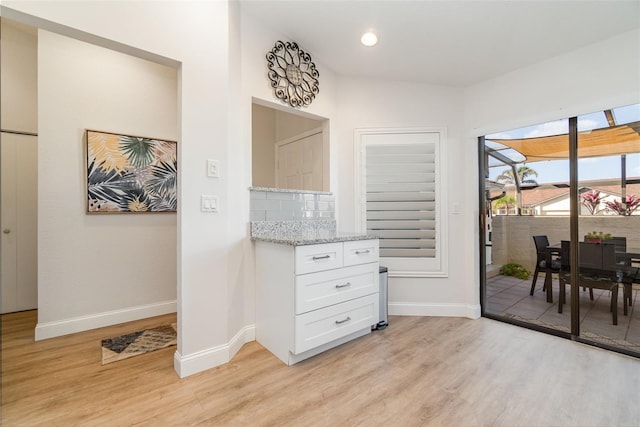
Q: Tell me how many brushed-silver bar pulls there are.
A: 4